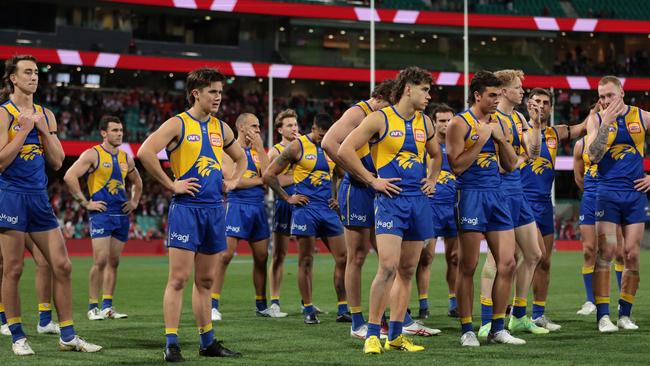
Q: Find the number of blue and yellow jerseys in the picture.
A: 14